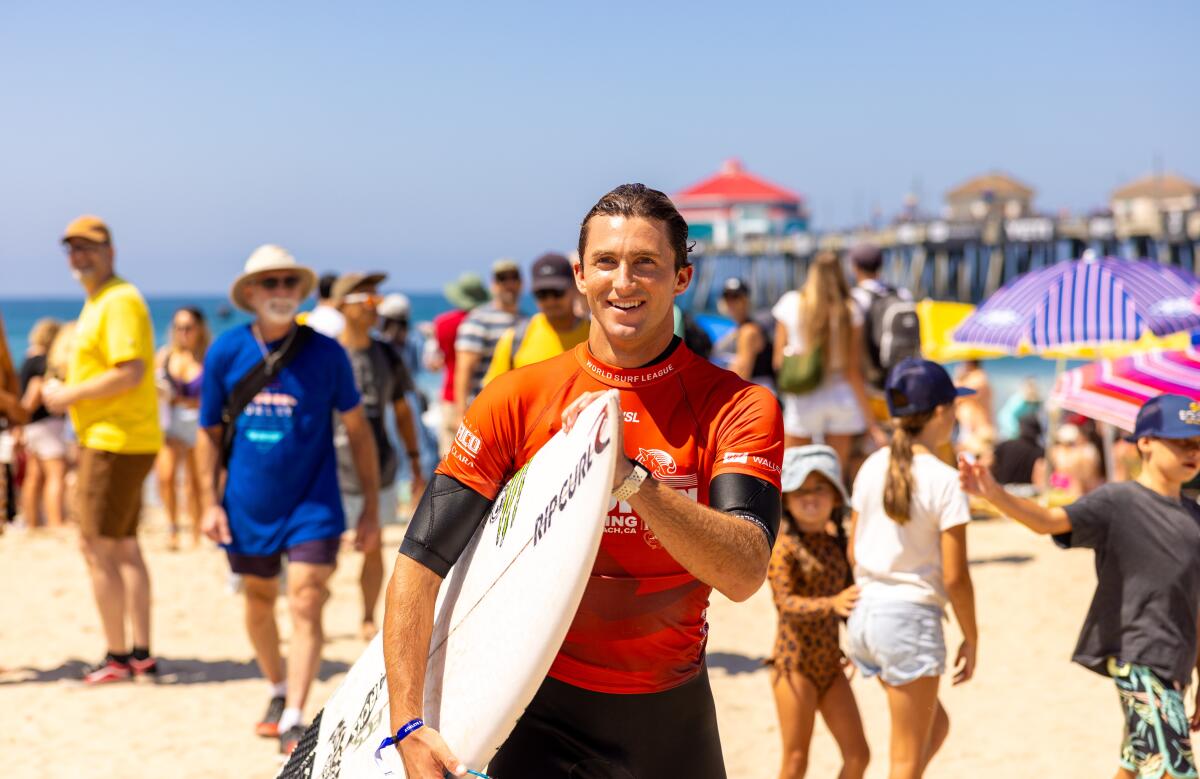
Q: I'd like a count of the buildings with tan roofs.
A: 2